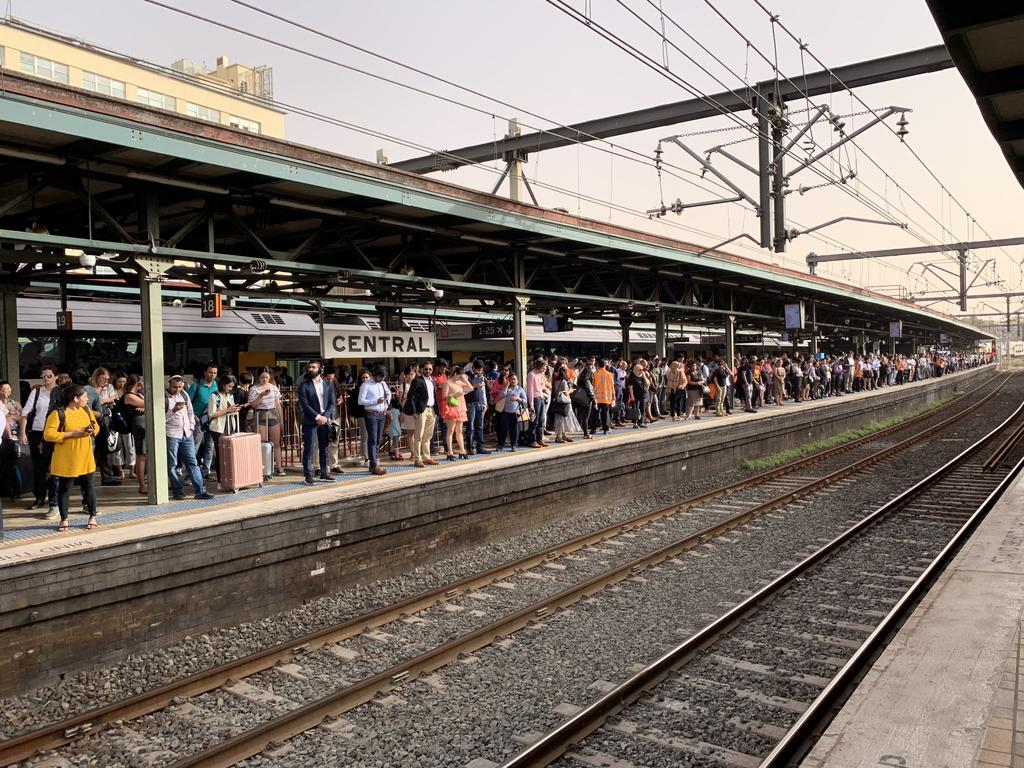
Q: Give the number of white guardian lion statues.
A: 0